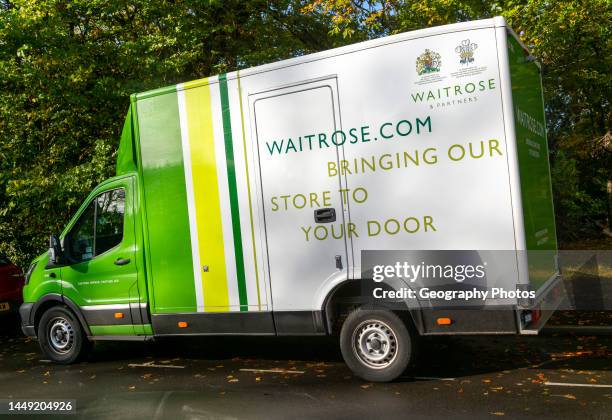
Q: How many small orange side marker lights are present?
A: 3